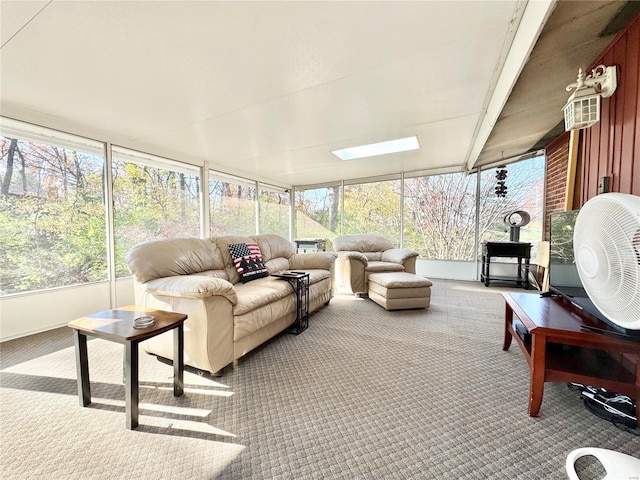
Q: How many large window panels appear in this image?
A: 8